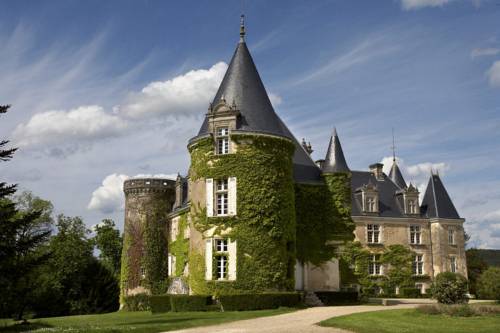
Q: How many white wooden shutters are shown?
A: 4